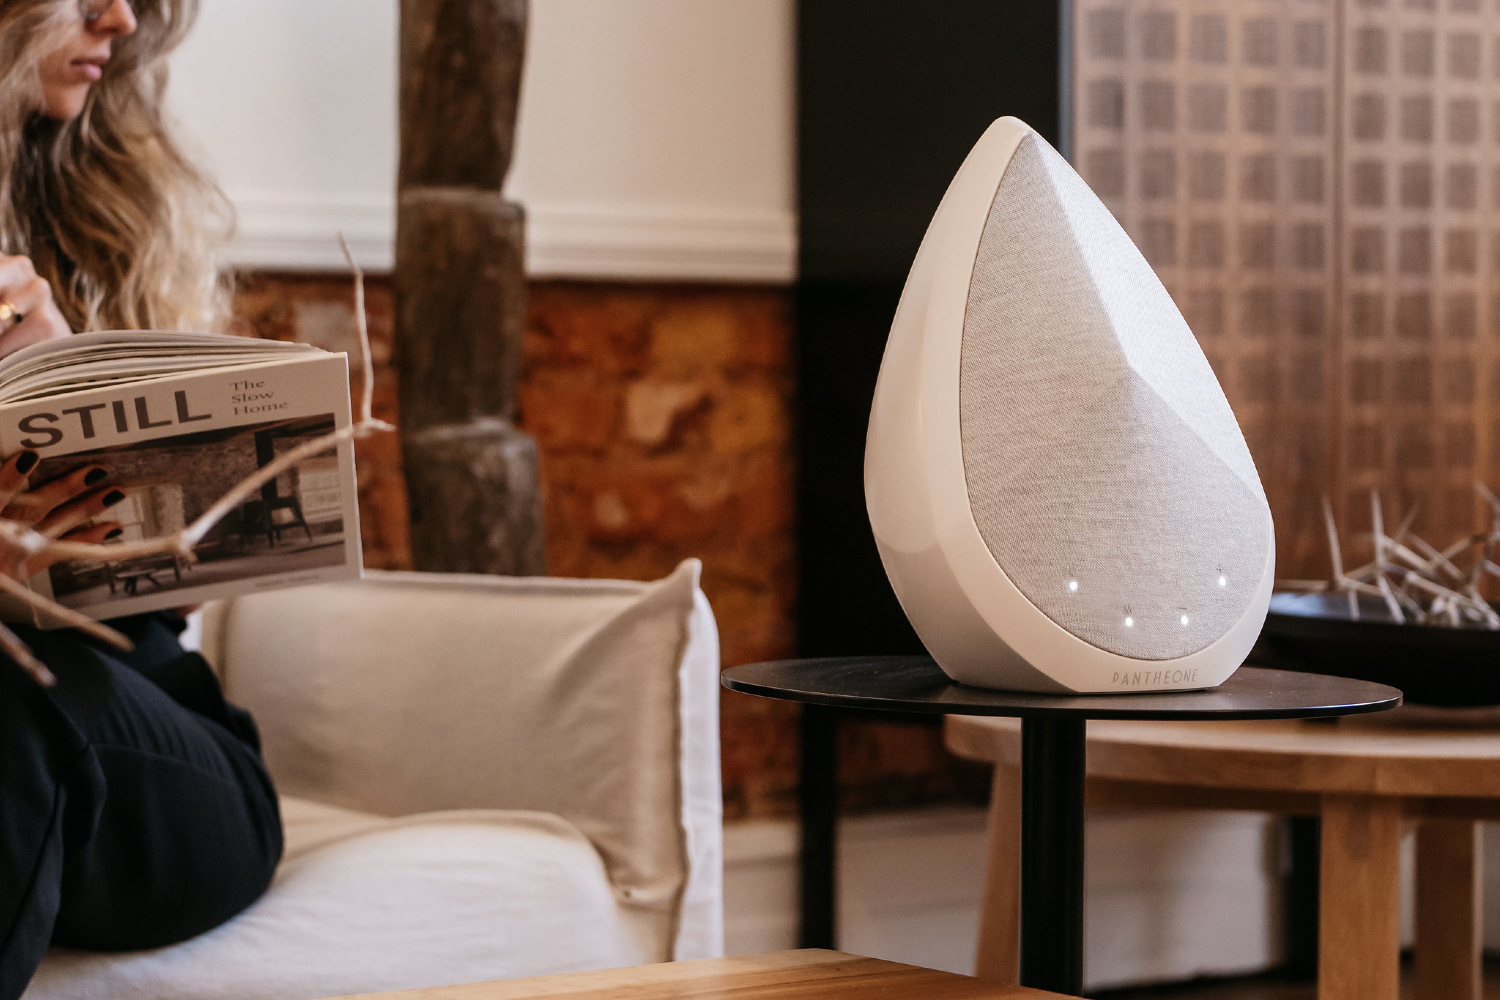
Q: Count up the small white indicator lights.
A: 4